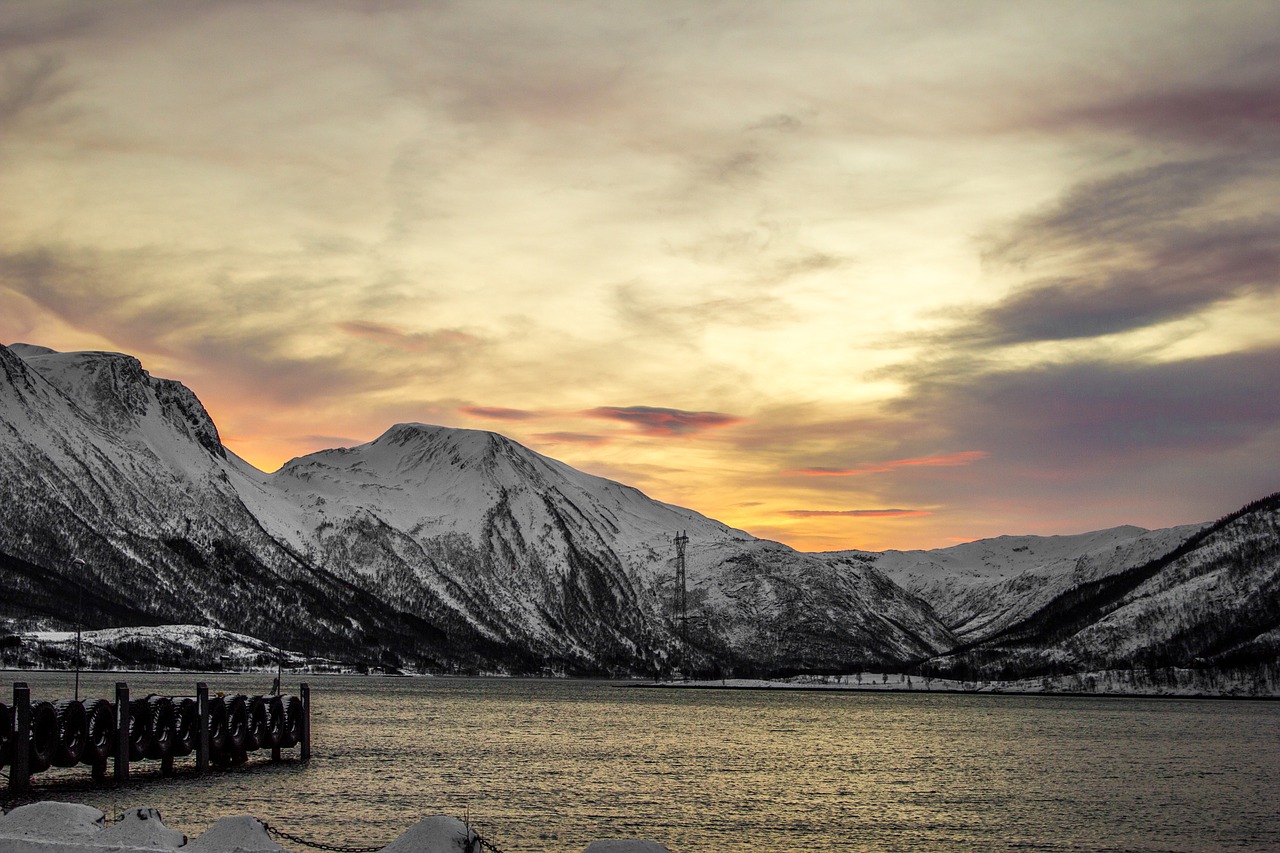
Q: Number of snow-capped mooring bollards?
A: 5